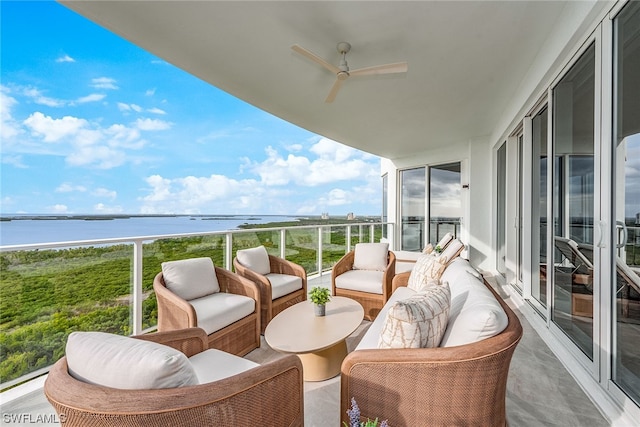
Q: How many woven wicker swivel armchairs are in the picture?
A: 4